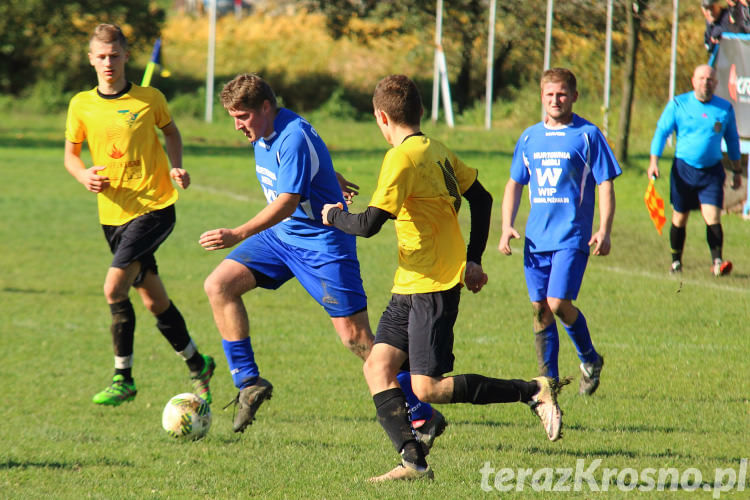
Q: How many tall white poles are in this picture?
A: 6